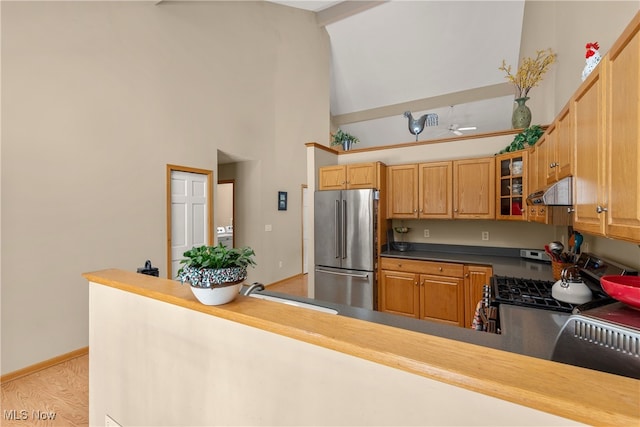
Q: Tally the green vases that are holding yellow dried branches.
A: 1